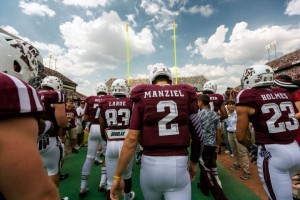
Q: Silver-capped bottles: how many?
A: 0